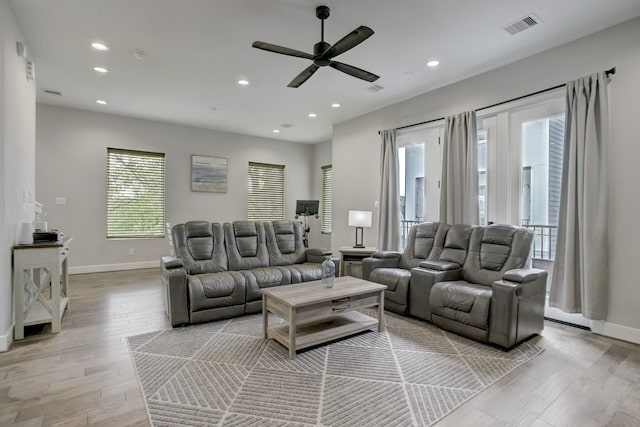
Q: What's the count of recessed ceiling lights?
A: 8